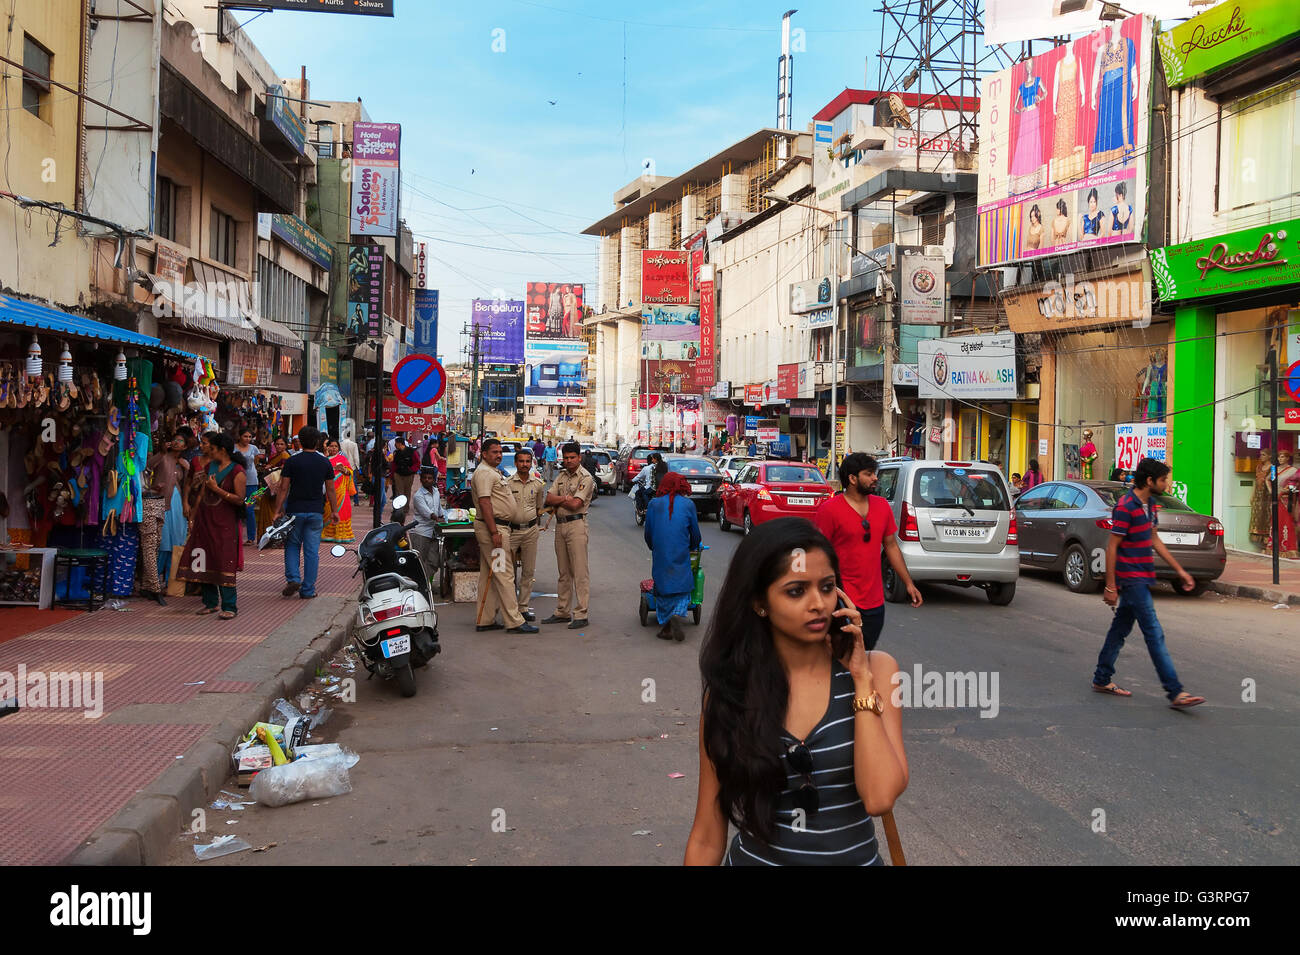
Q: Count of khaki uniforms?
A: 3